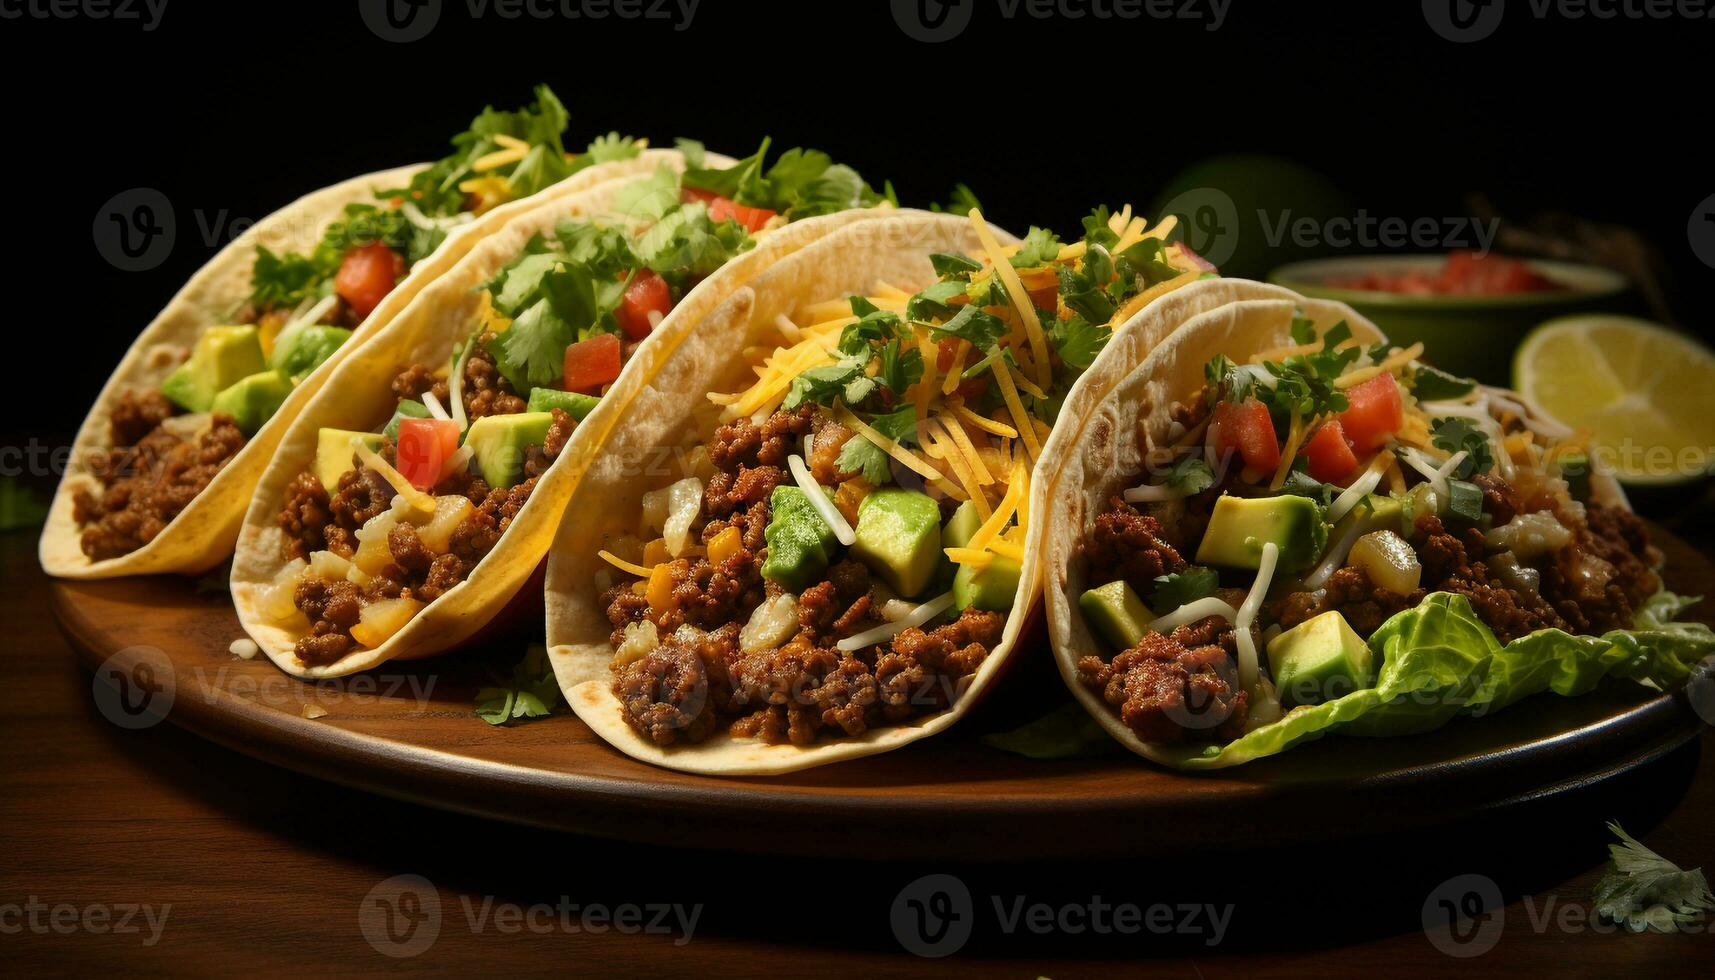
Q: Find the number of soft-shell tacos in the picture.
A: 4